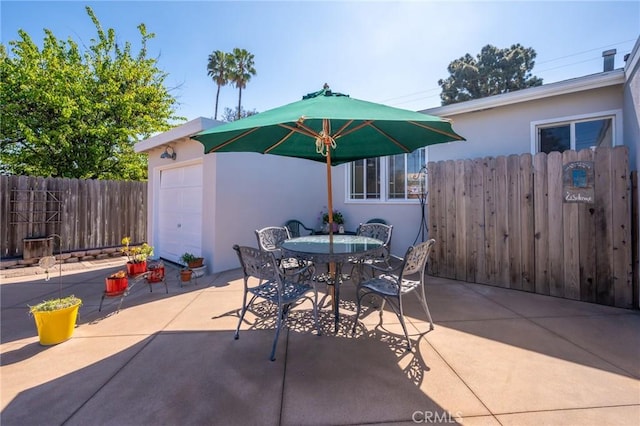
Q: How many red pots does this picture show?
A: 3